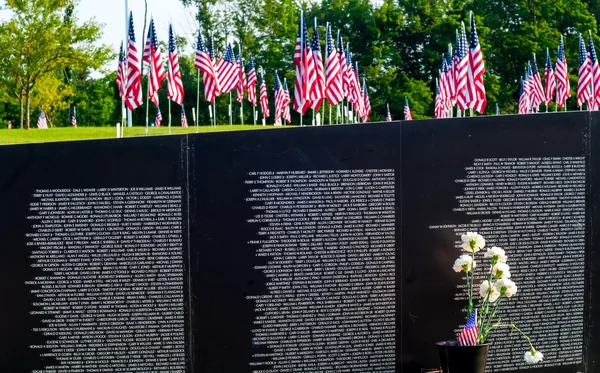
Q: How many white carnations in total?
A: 7